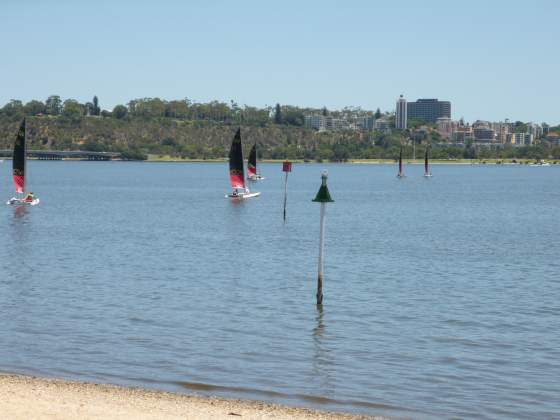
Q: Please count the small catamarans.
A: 5